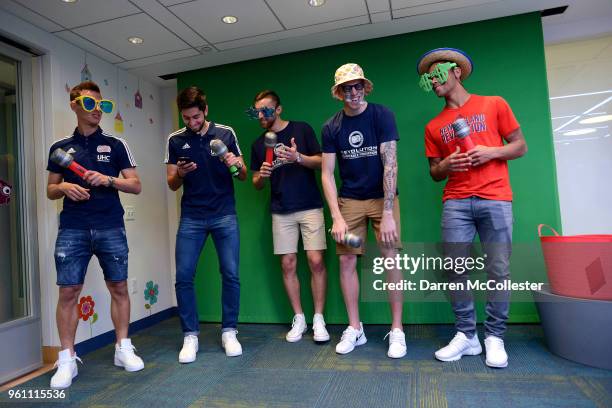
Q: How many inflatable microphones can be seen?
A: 5